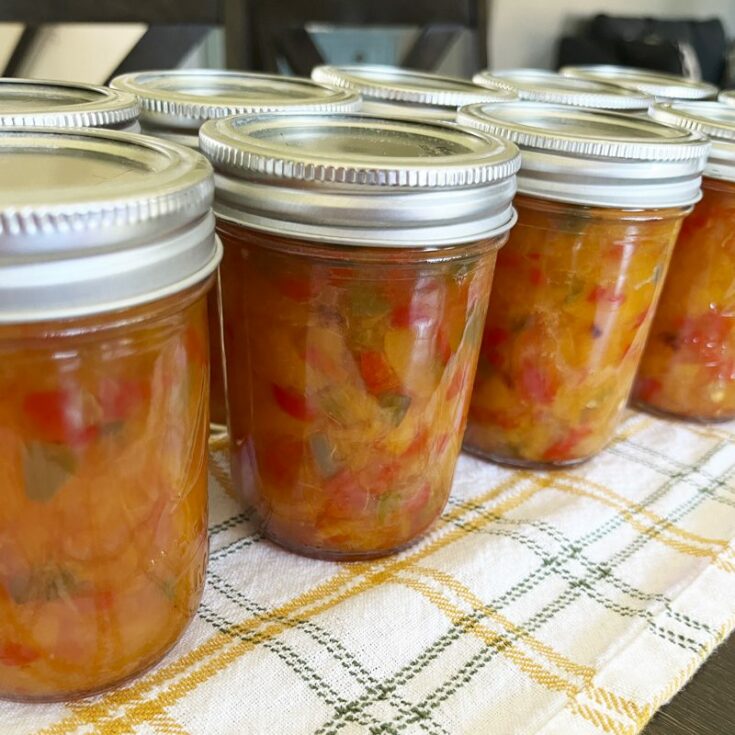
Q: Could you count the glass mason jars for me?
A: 10